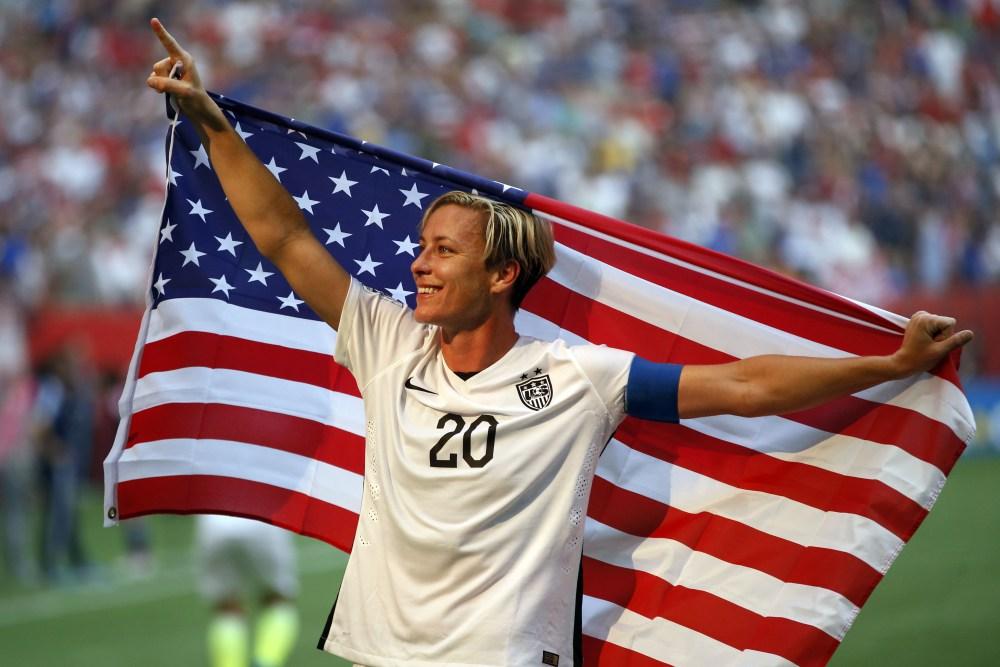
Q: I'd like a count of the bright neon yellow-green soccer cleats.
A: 2